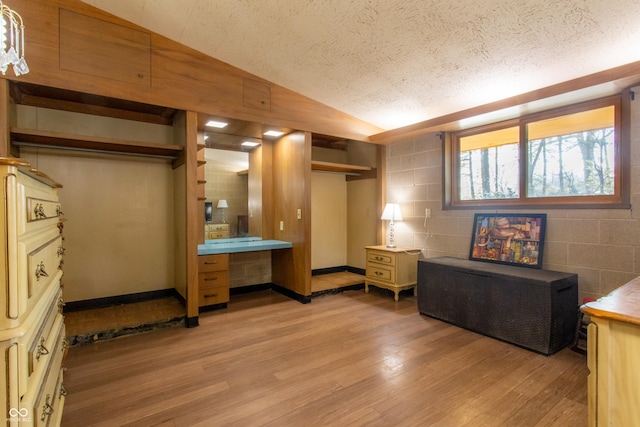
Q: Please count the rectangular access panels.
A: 2